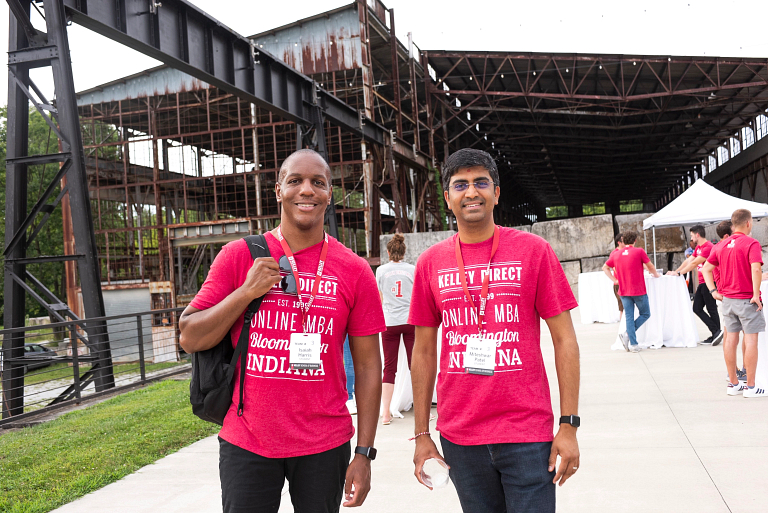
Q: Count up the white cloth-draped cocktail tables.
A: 4